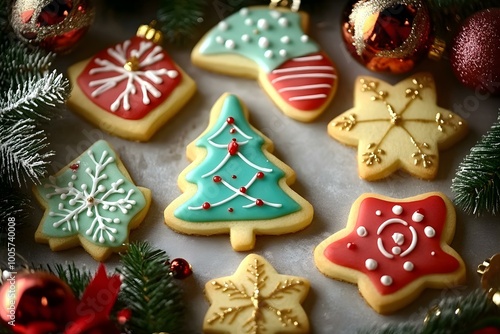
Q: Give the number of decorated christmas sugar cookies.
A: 7